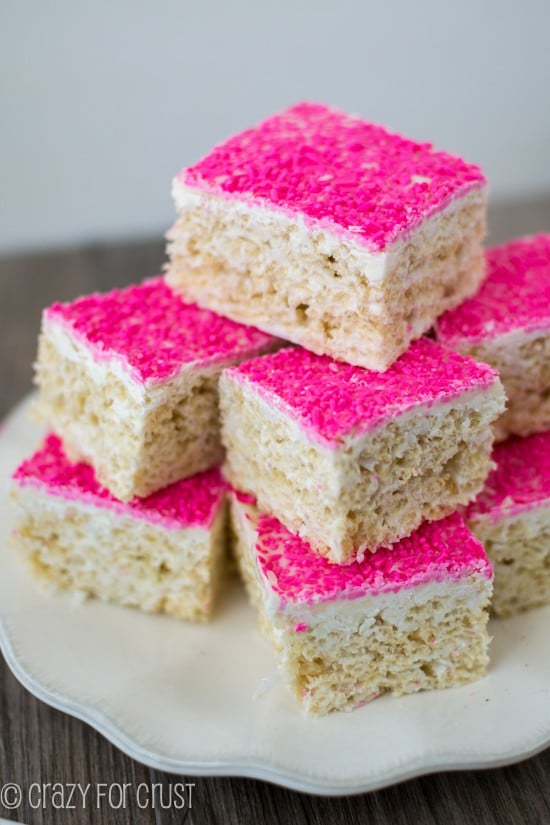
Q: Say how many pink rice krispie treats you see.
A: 7